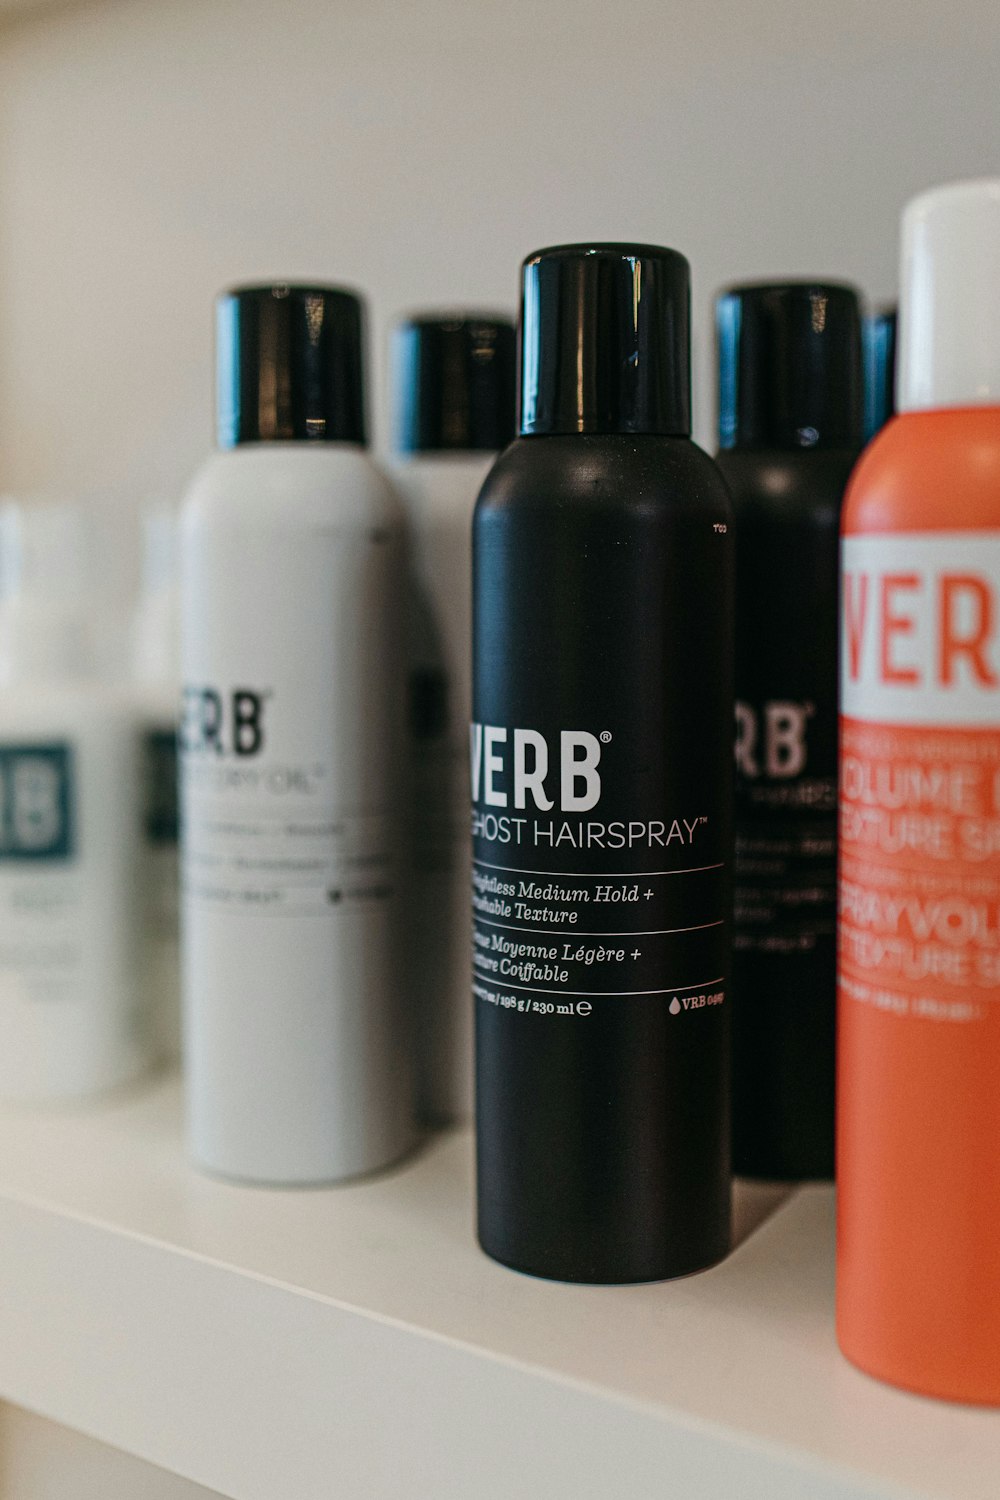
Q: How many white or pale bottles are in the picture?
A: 4